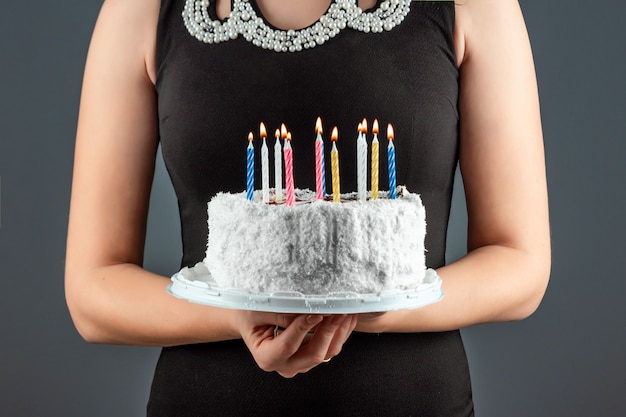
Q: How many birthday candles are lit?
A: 12